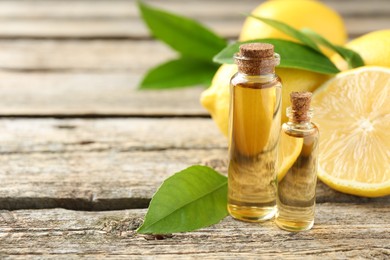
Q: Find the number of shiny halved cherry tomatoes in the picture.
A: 0